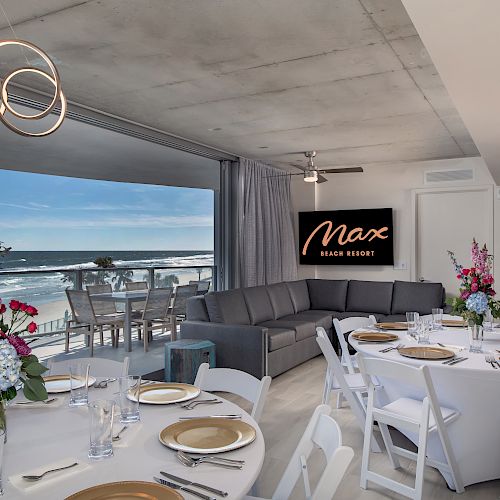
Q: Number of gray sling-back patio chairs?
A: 6